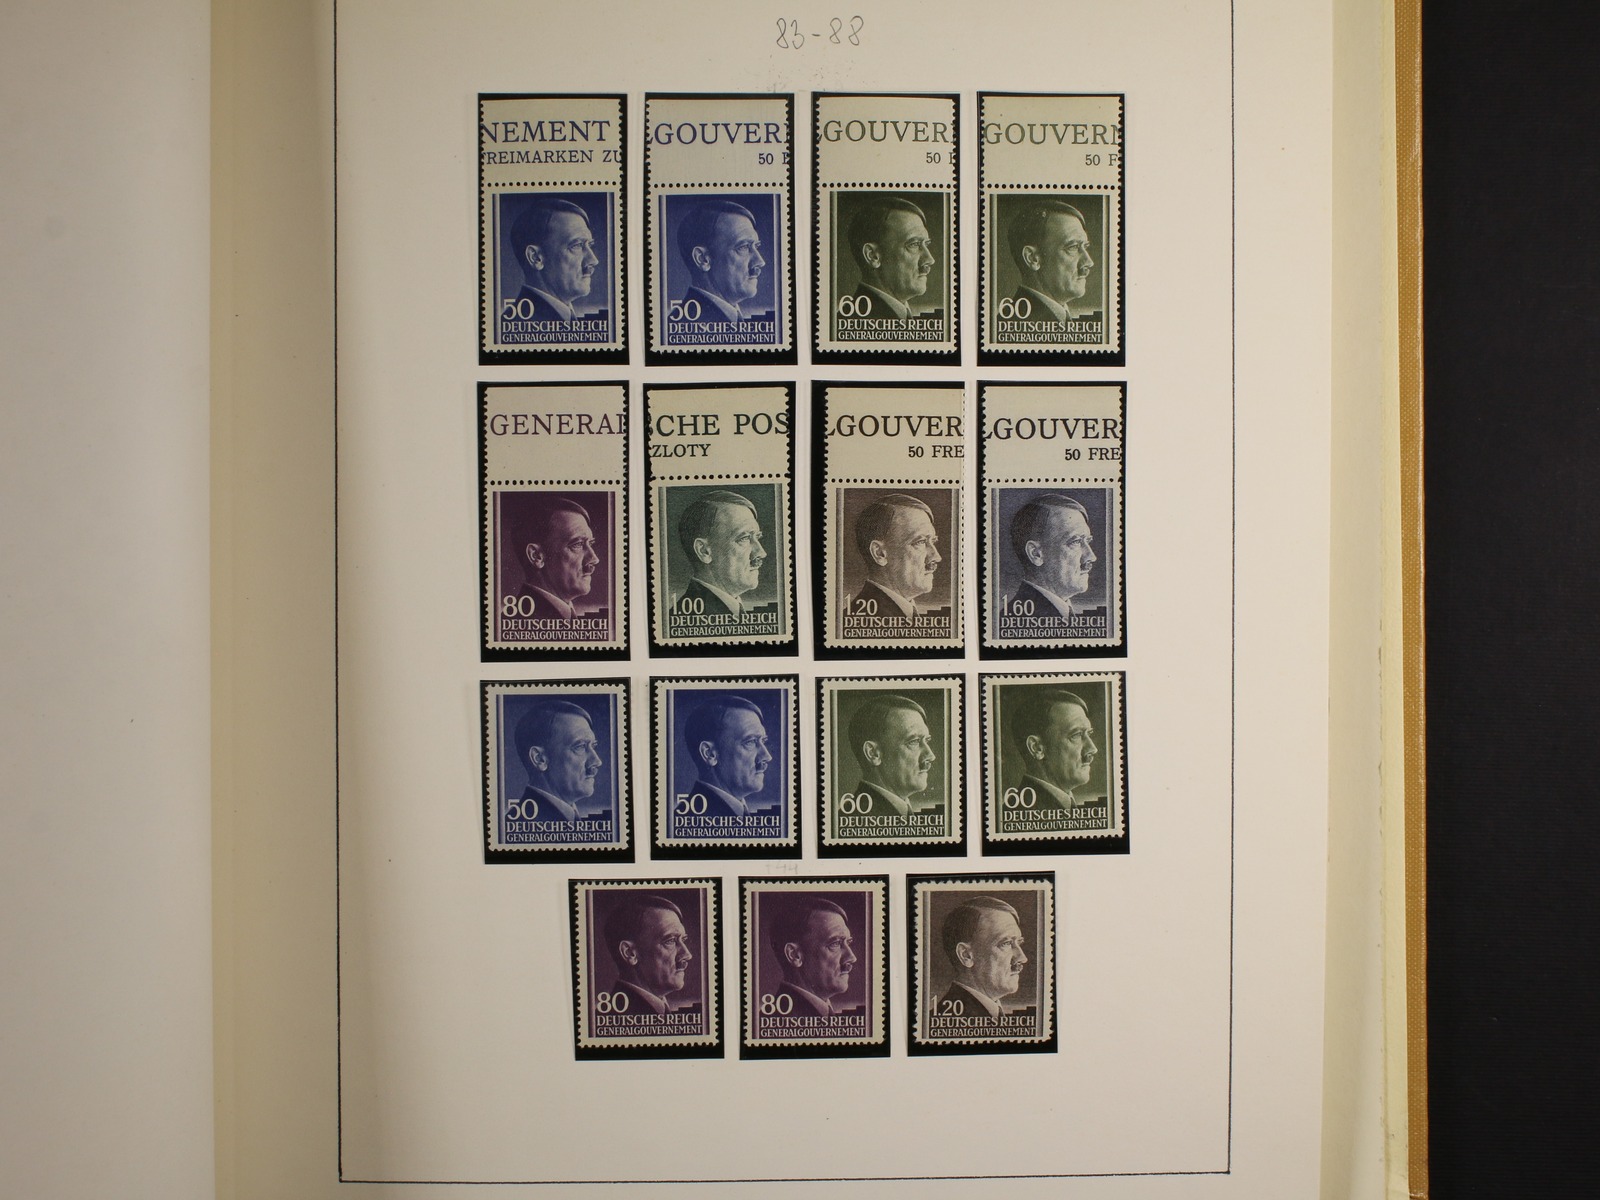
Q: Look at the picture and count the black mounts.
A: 15